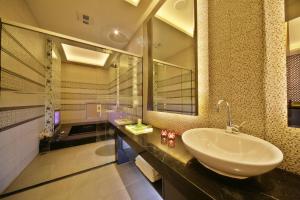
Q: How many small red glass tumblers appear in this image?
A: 2